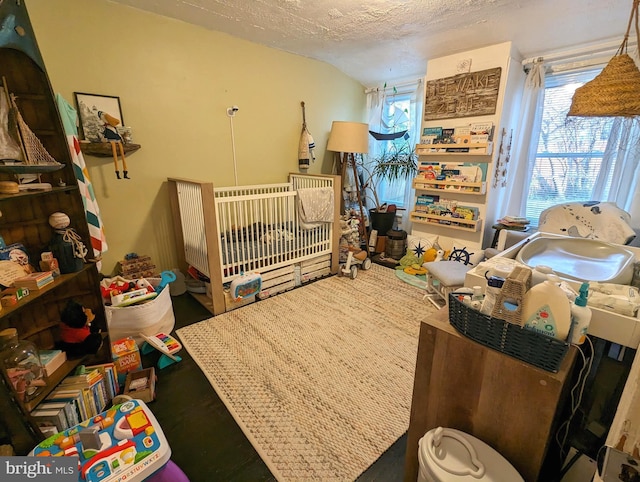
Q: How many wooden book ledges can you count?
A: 3